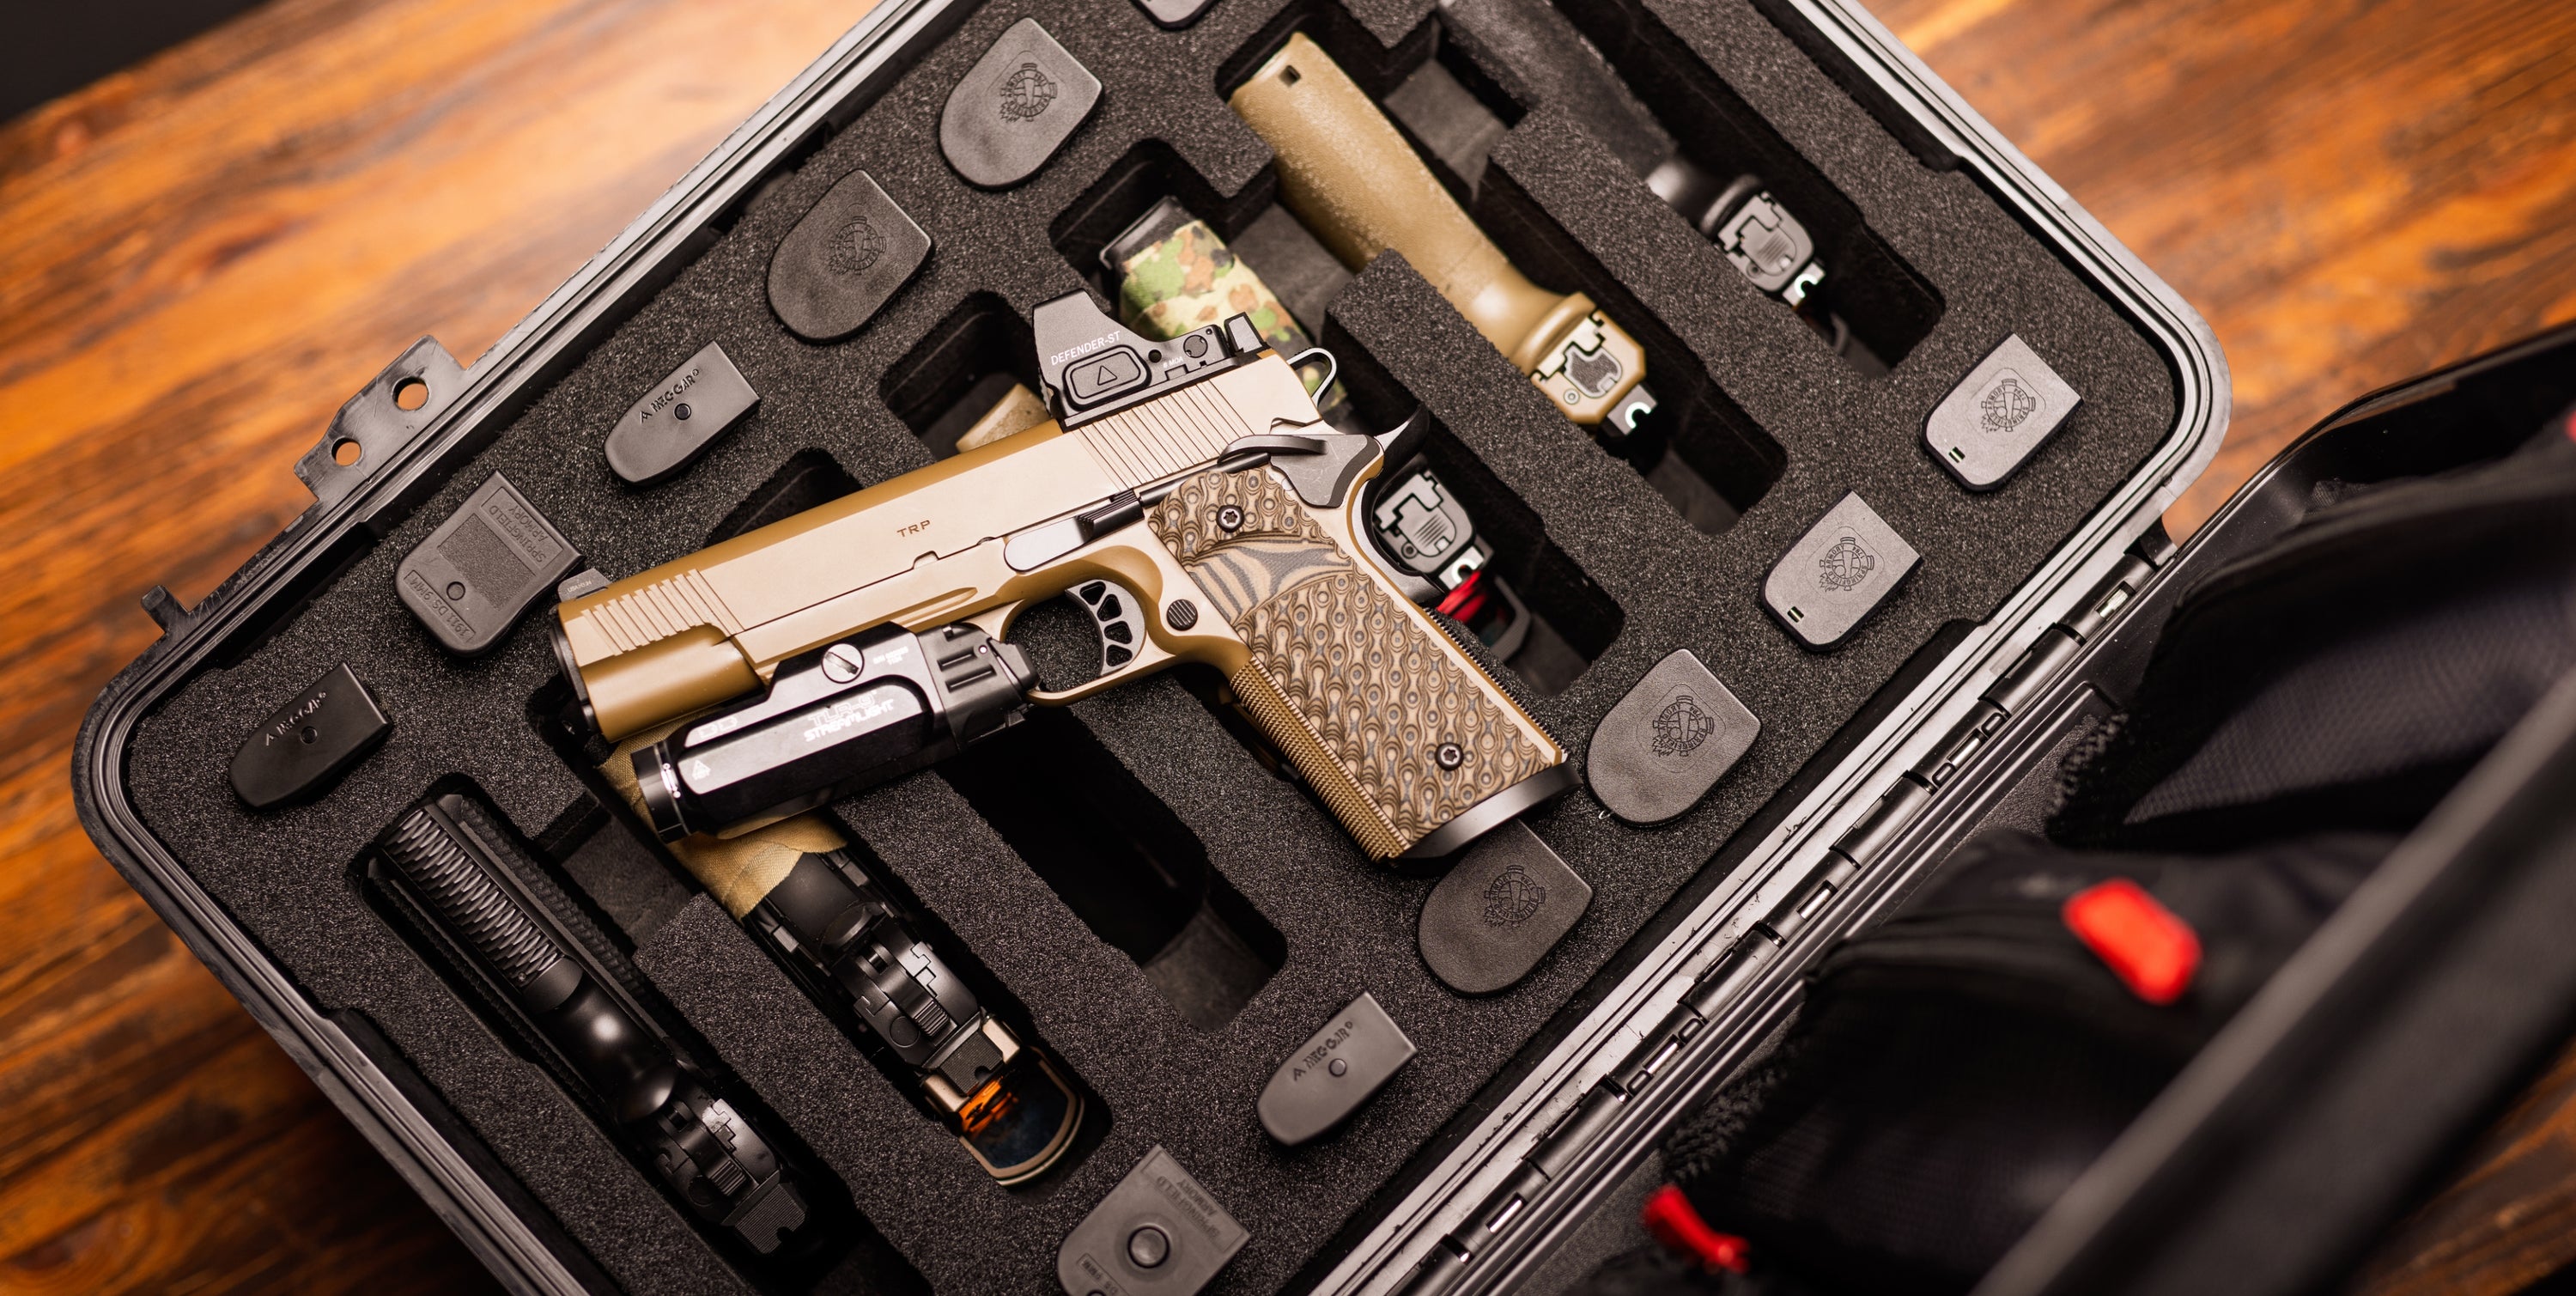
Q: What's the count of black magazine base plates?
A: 12